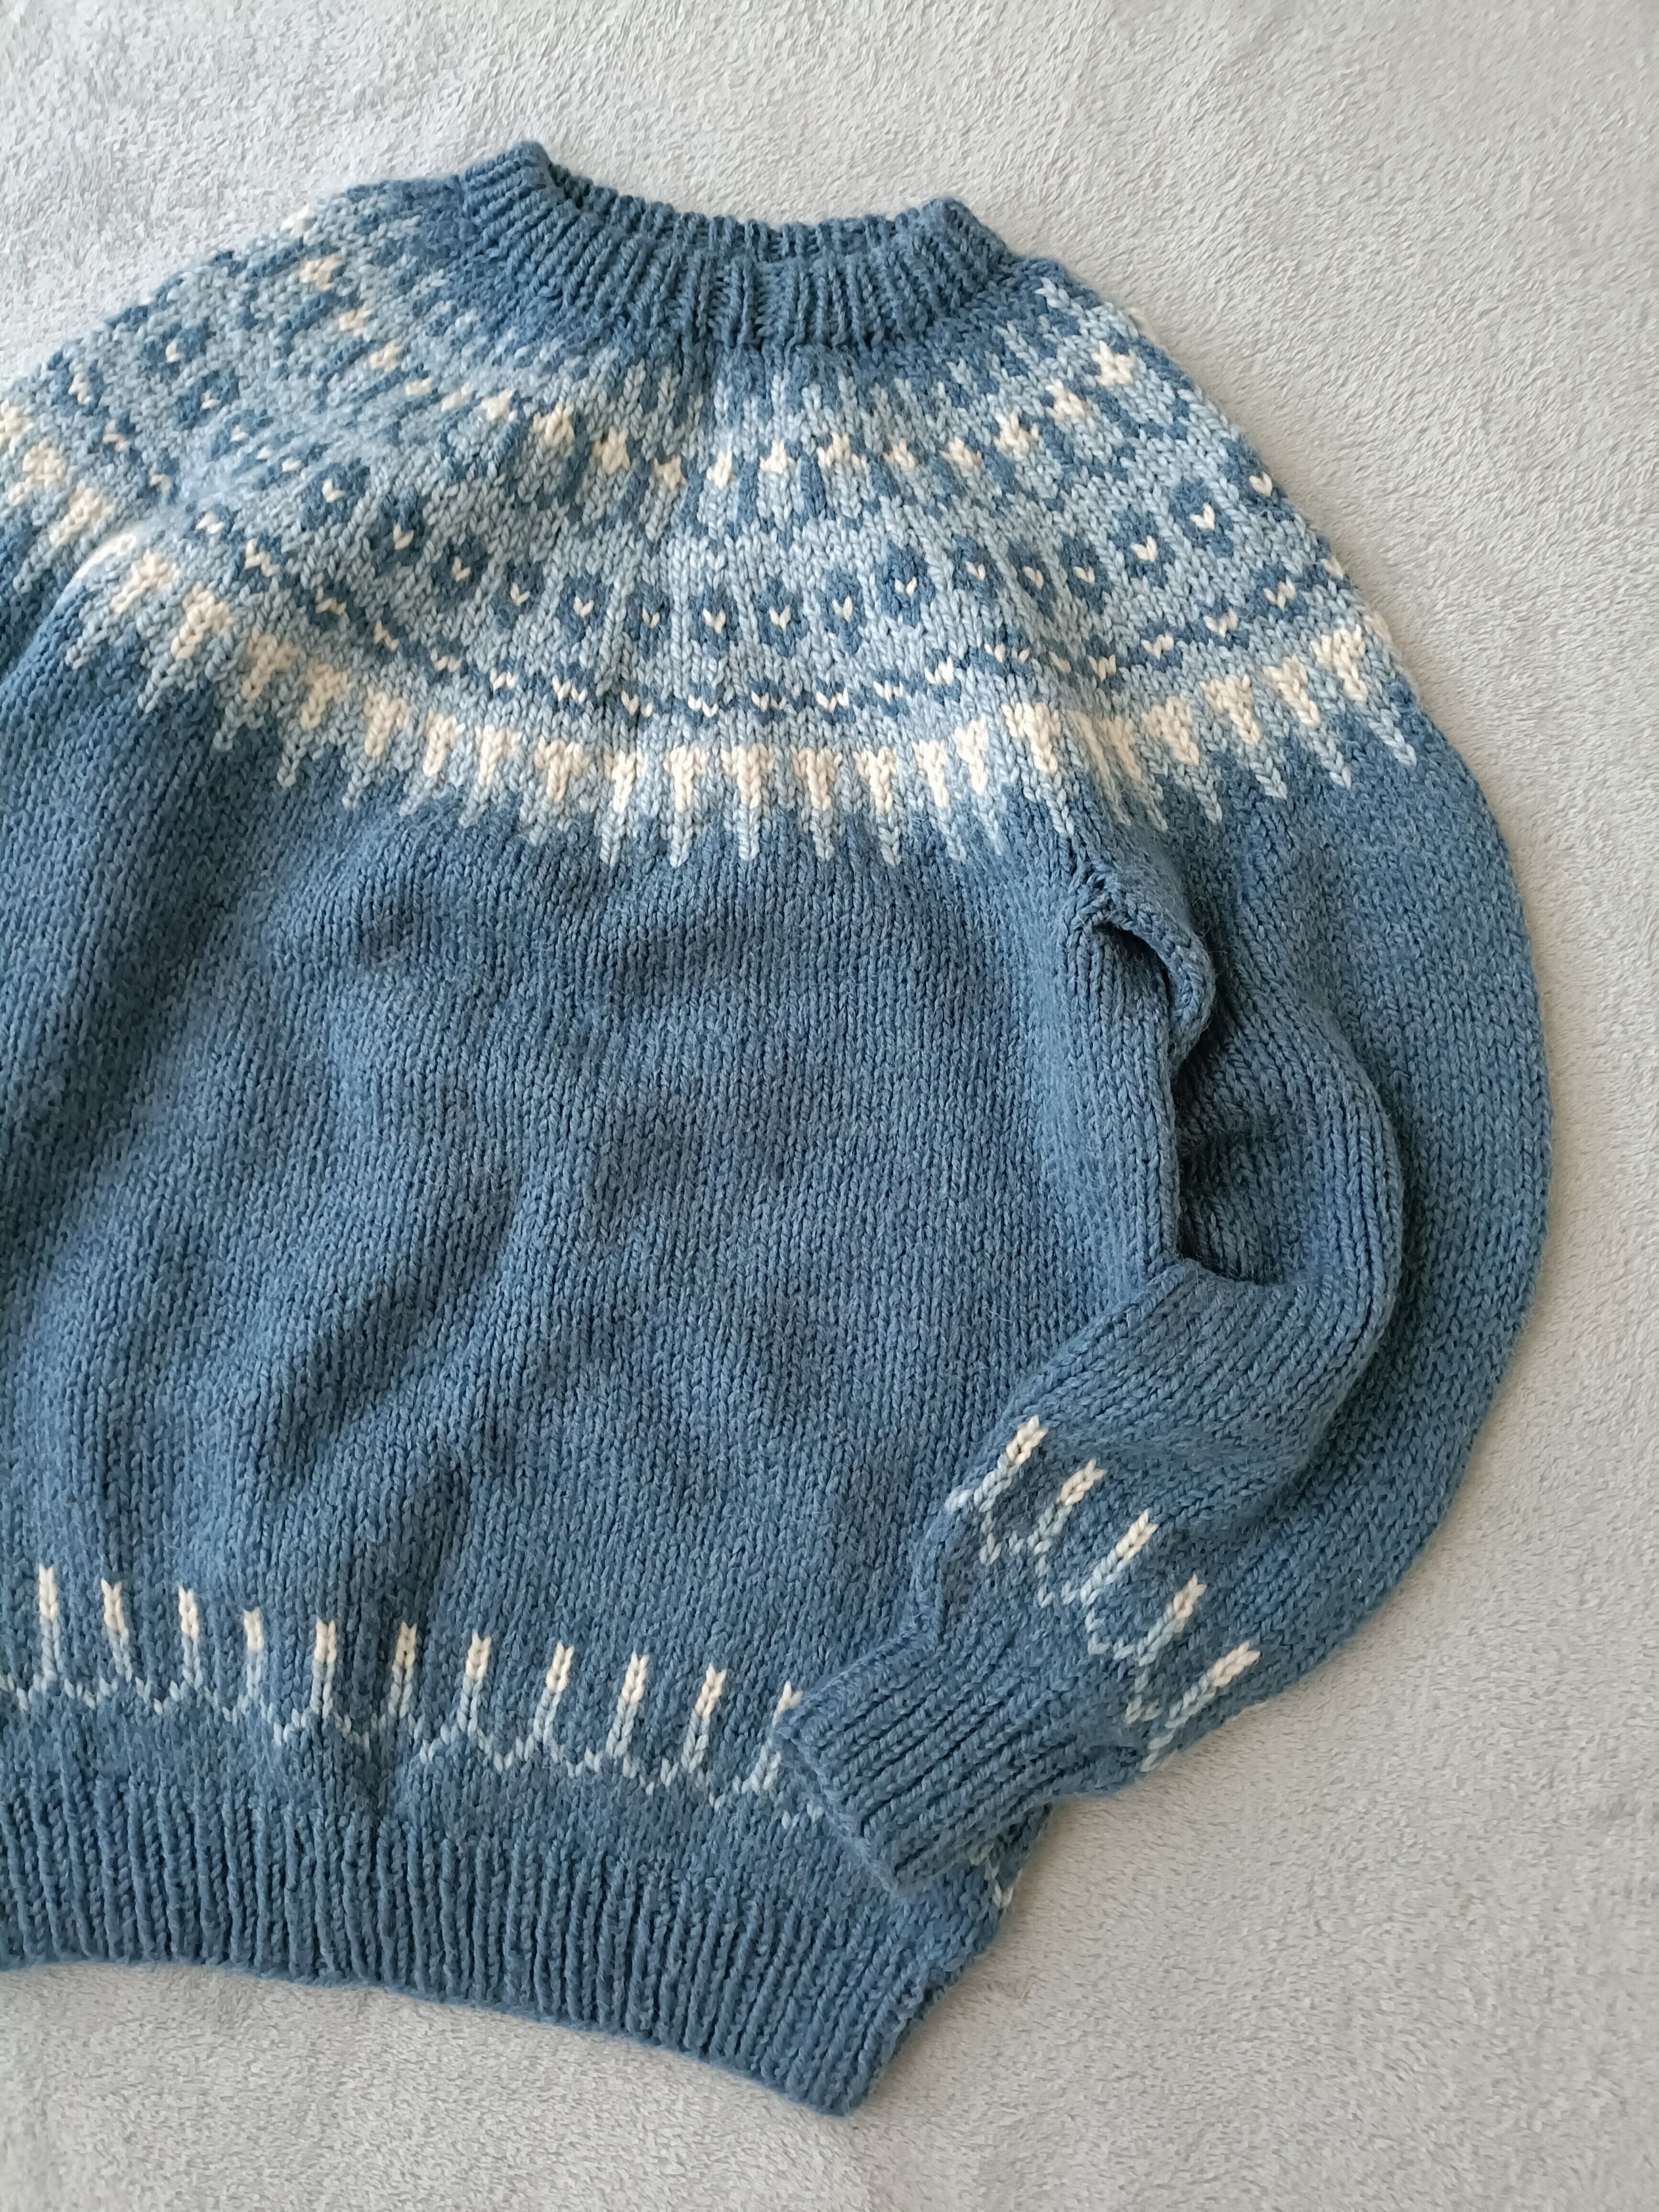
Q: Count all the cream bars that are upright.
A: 11